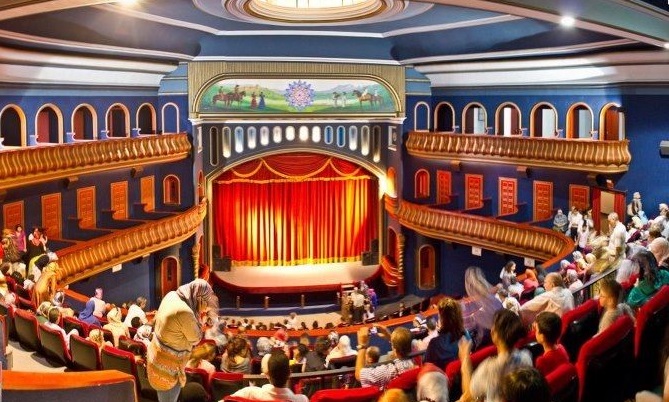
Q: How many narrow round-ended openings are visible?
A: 14